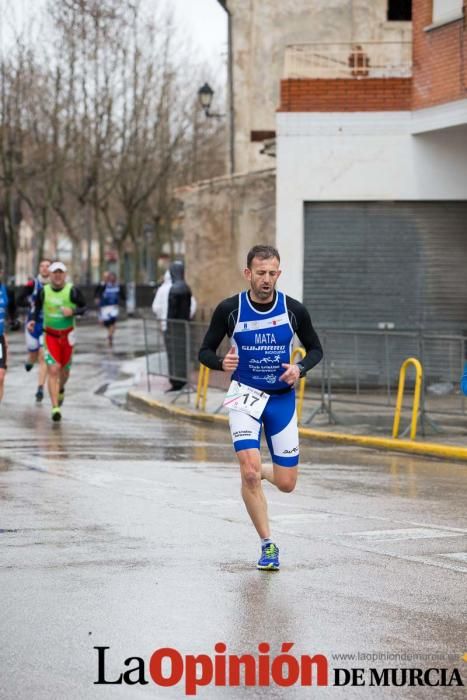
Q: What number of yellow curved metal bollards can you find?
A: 3